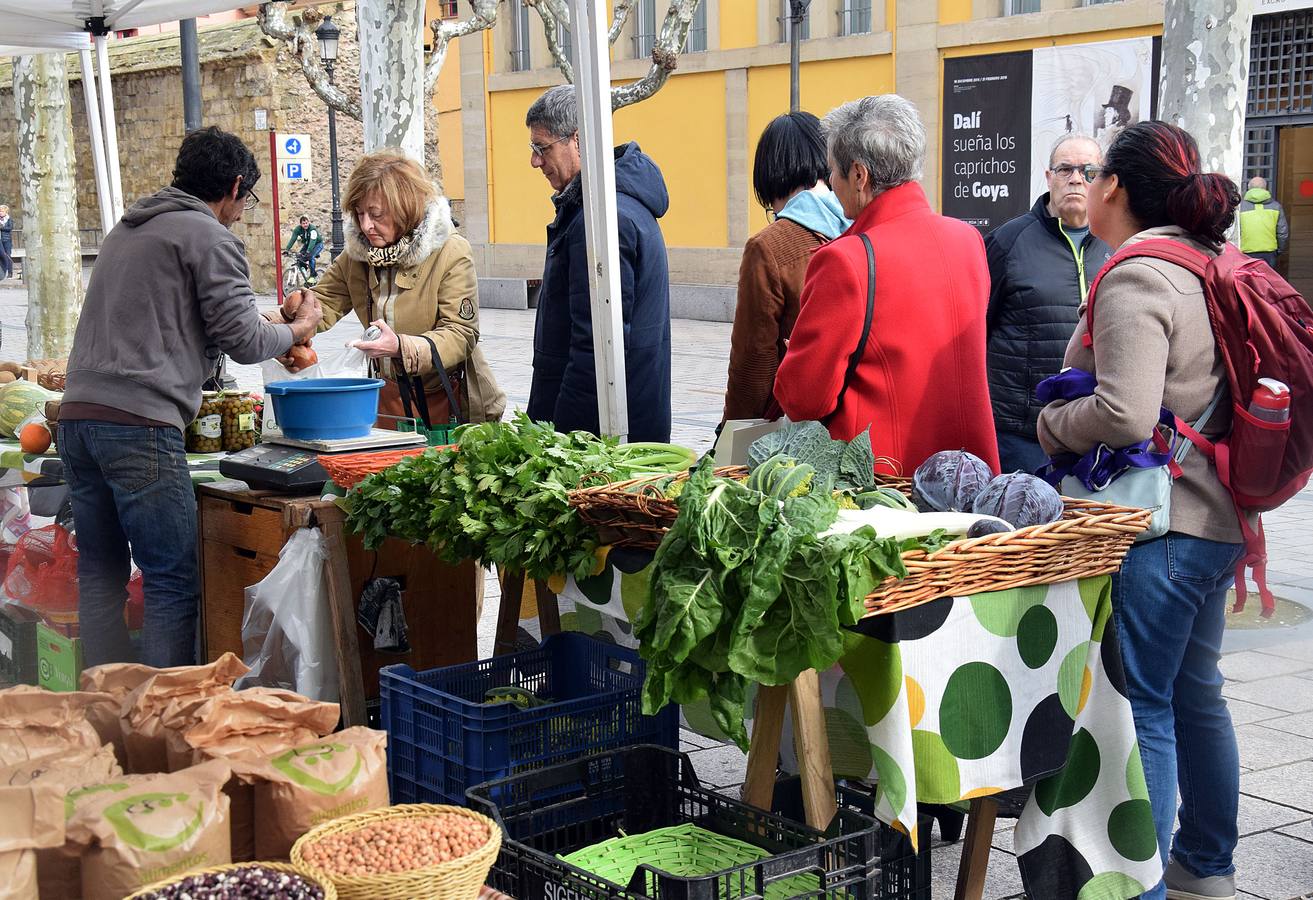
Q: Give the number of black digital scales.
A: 1